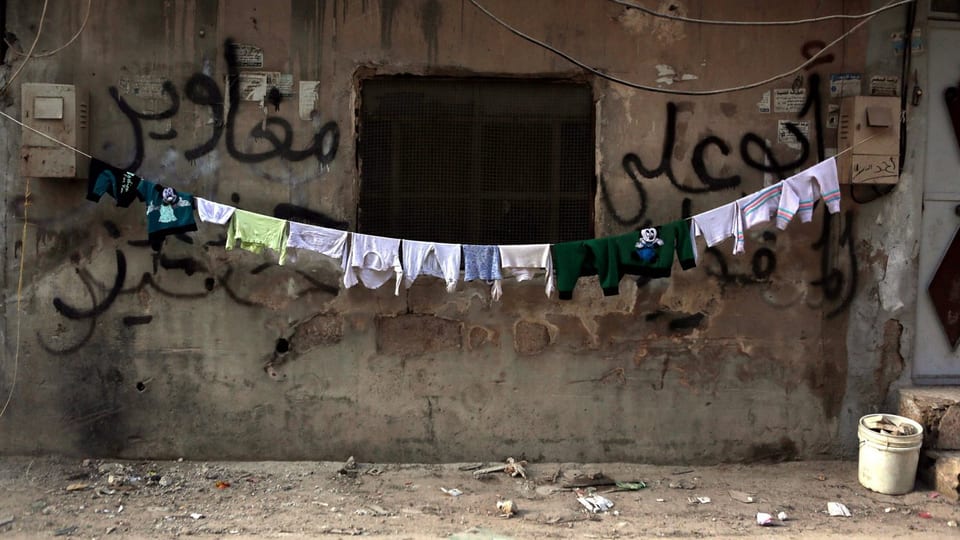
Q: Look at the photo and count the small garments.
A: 14